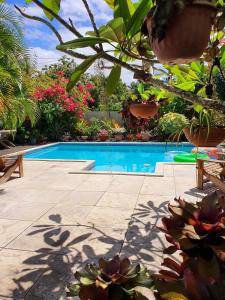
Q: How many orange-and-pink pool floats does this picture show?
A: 1